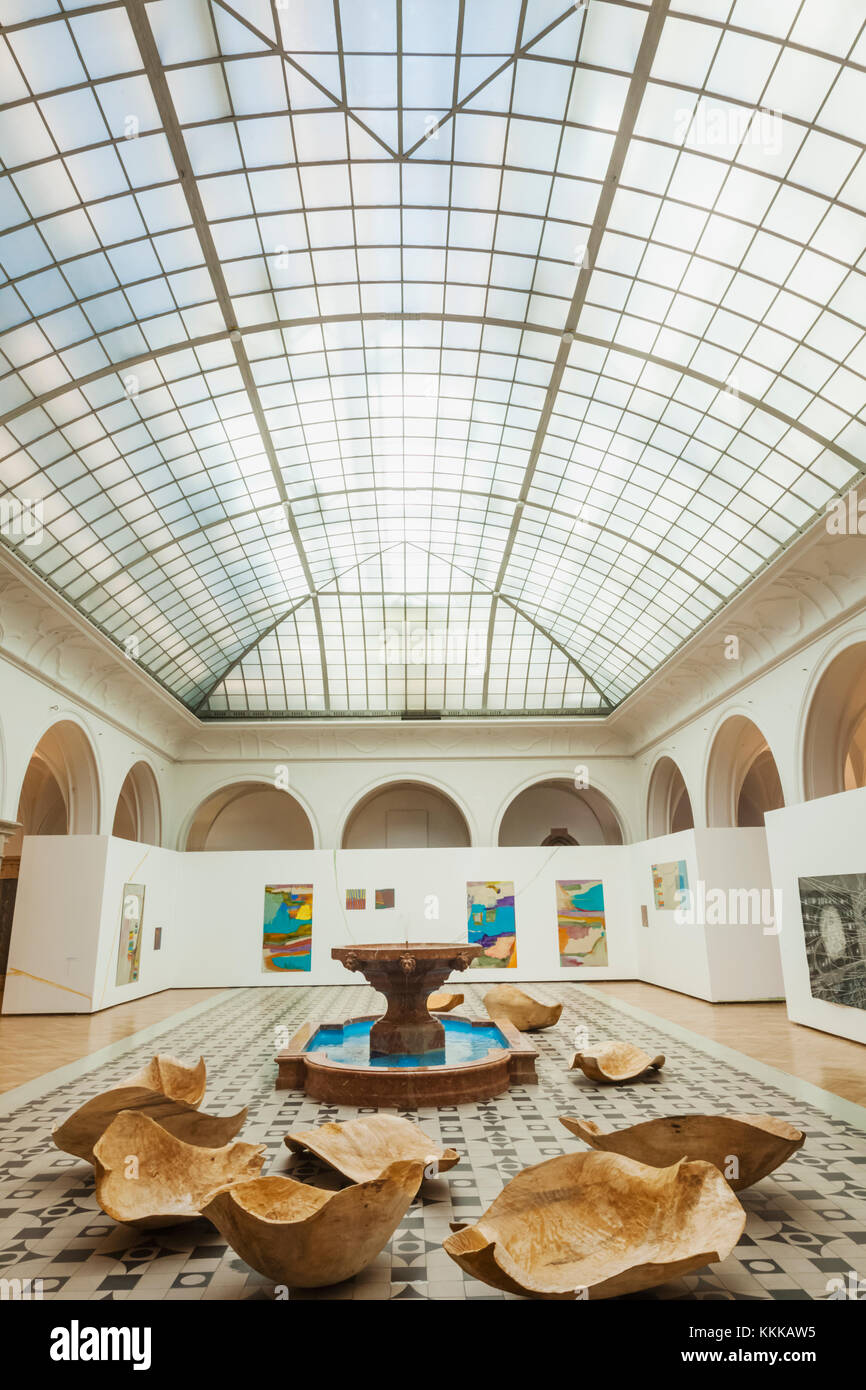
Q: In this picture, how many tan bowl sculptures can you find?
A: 10